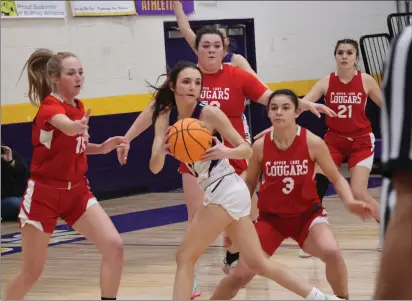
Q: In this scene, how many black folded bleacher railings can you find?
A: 2